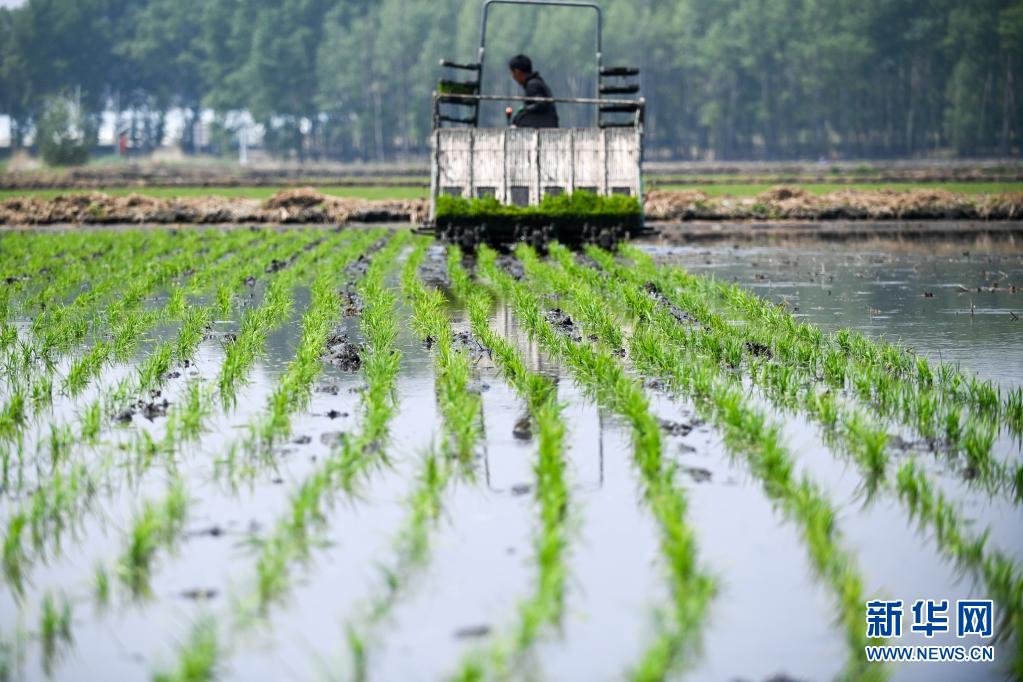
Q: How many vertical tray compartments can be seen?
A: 6